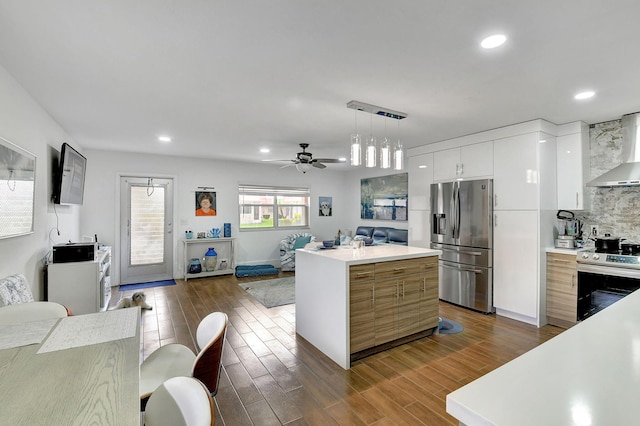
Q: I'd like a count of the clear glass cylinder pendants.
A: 4